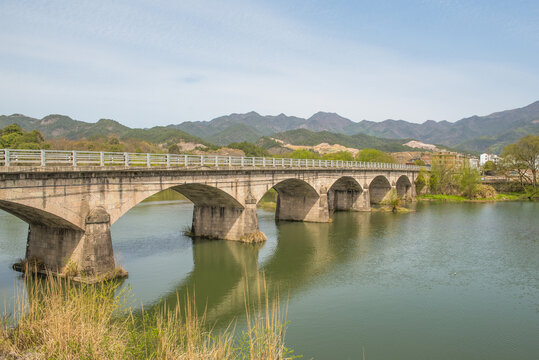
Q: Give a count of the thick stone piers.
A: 6